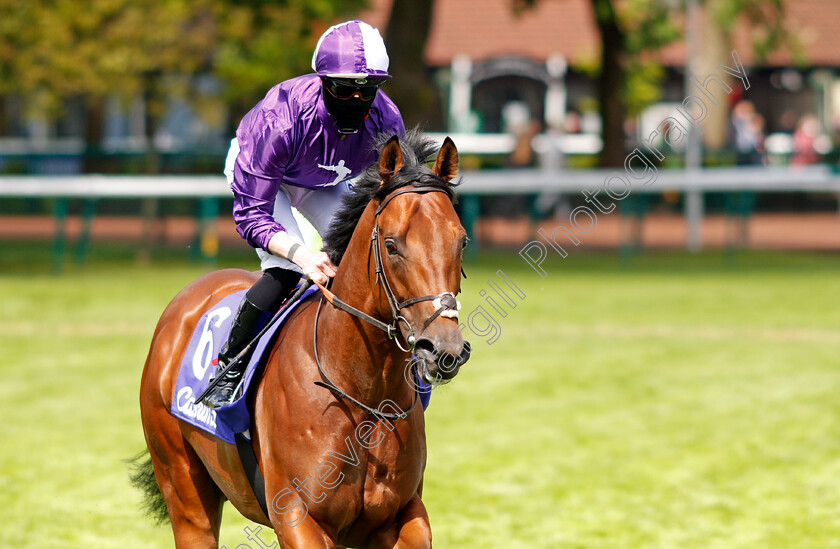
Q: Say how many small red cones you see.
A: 0